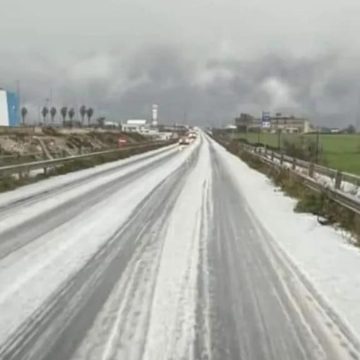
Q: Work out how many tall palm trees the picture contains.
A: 7